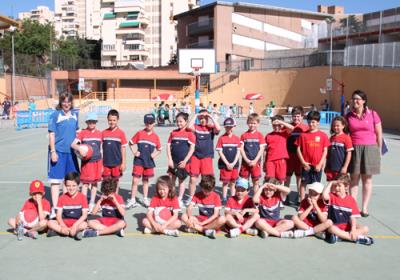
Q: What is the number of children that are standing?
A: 11